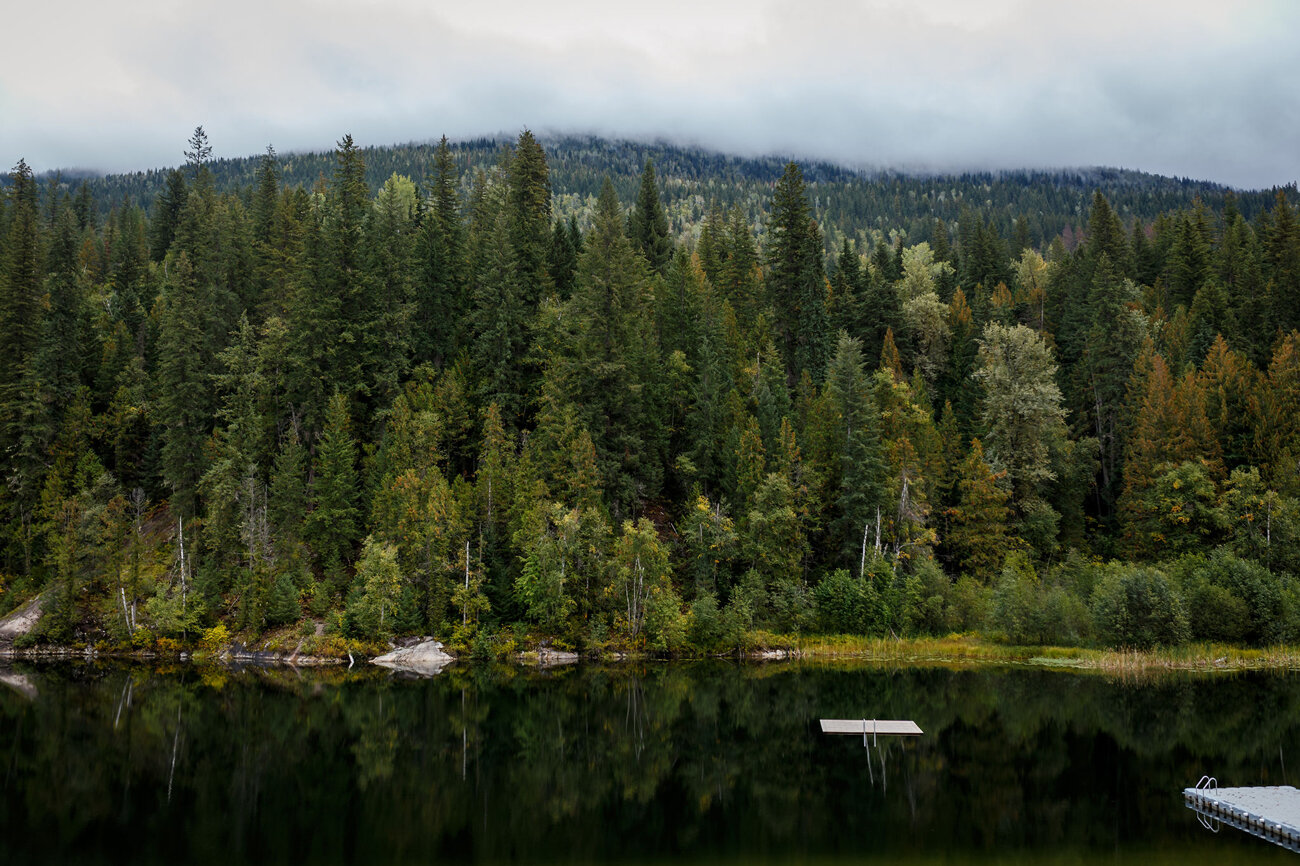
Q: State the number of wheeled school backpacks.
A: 0